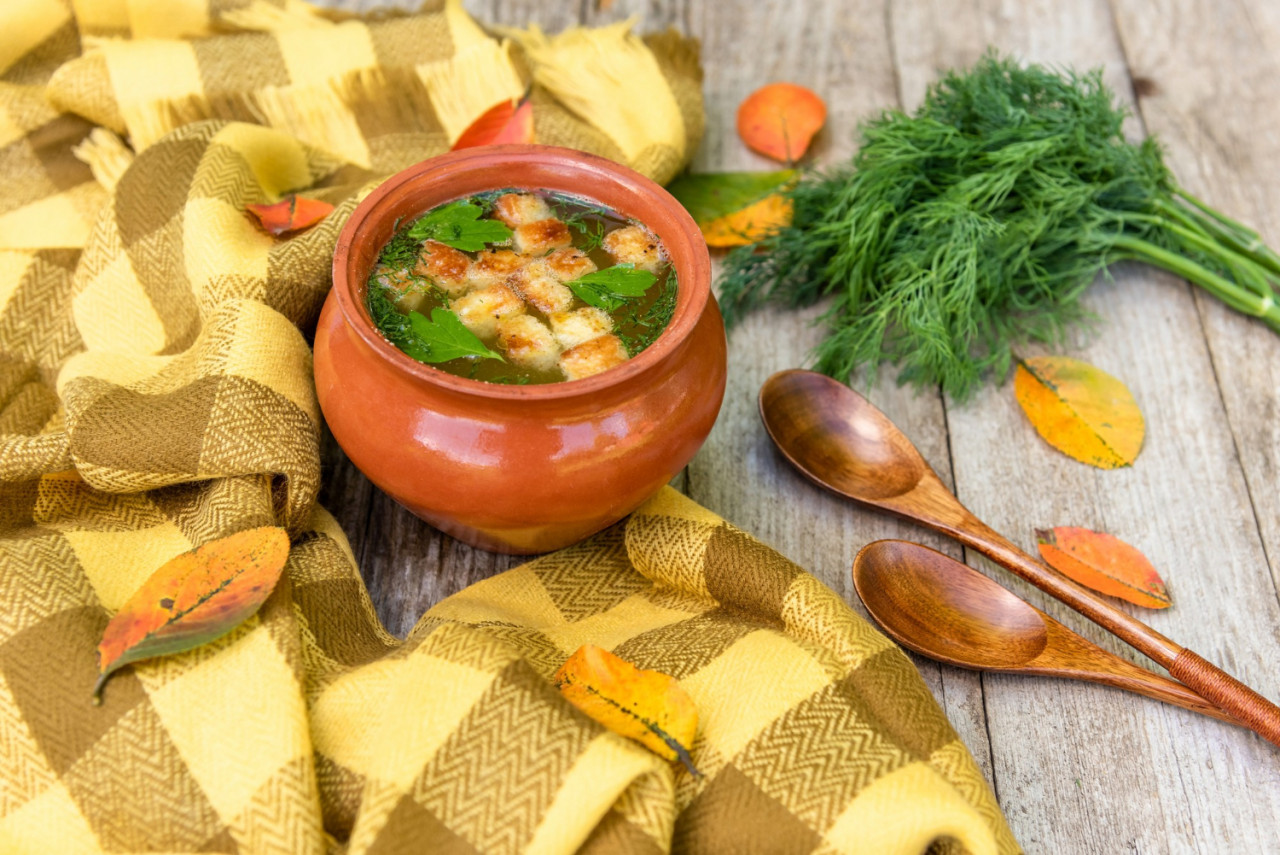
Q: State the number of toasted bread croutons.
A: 12